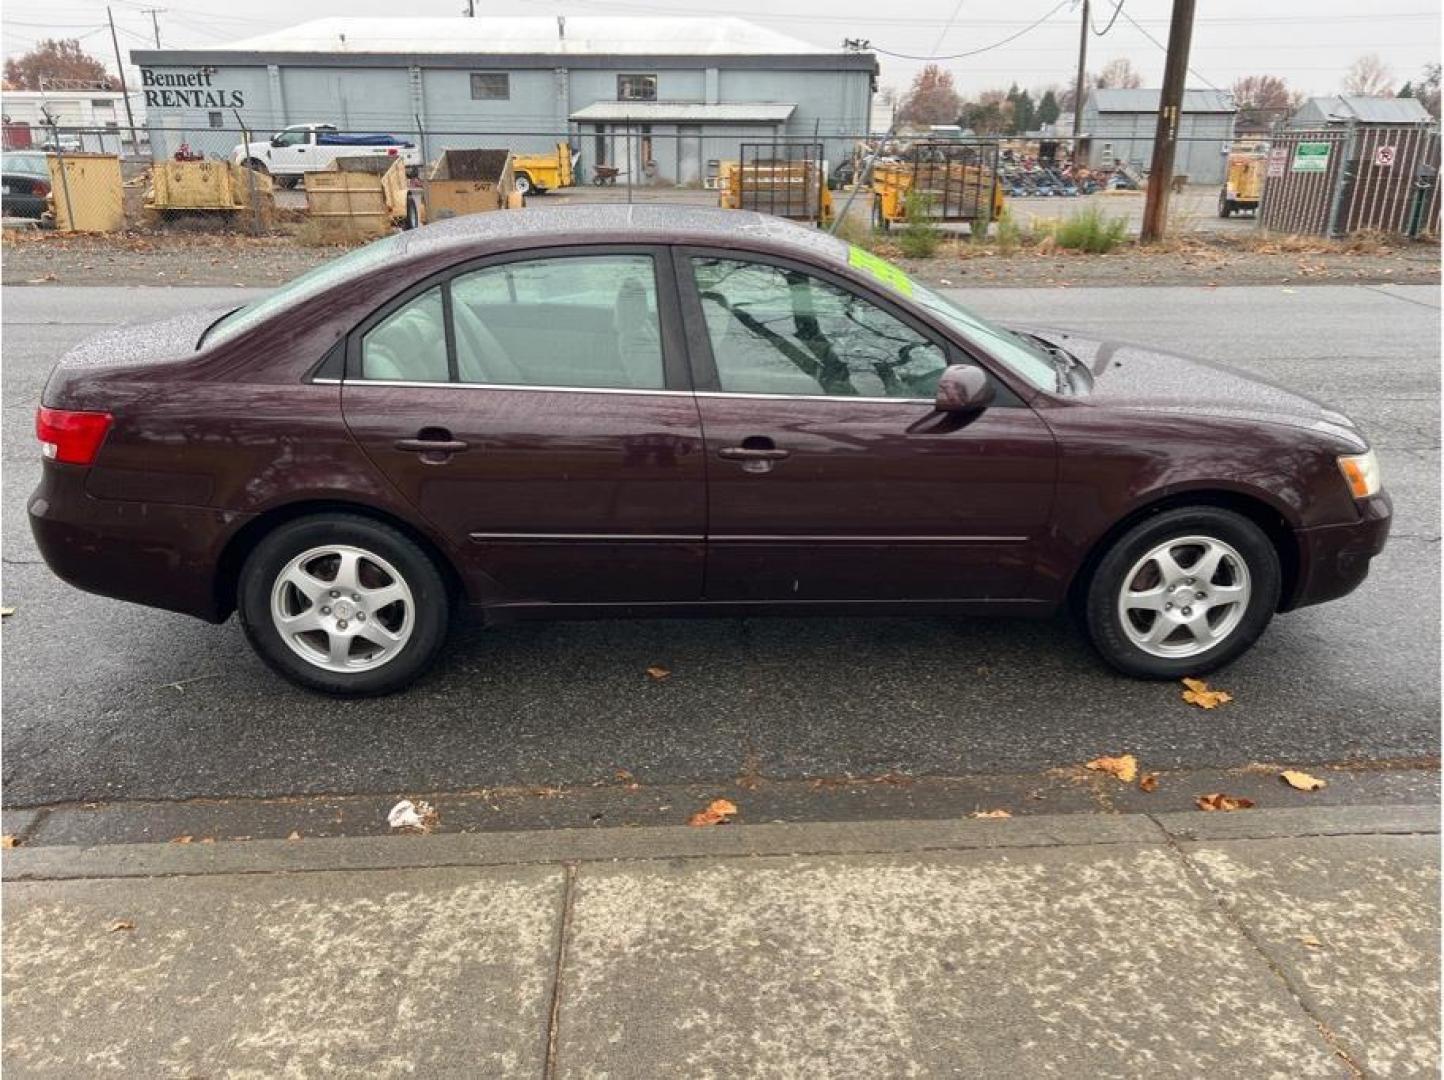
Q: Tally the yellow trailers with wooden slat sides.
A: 2